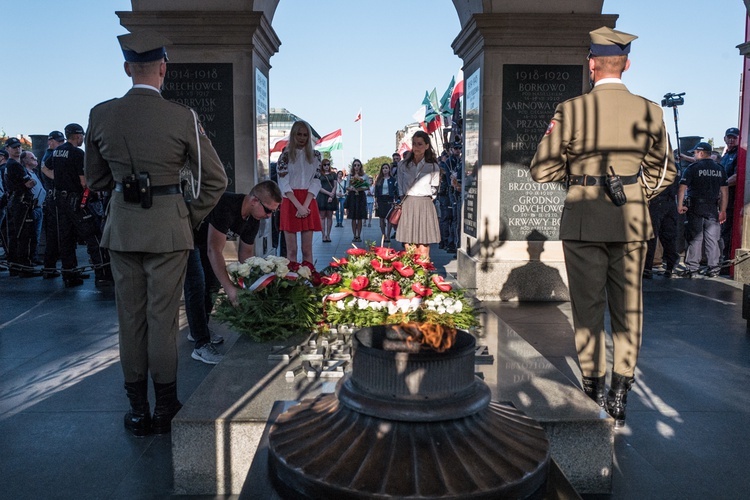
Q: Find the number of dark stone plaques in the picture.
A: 2